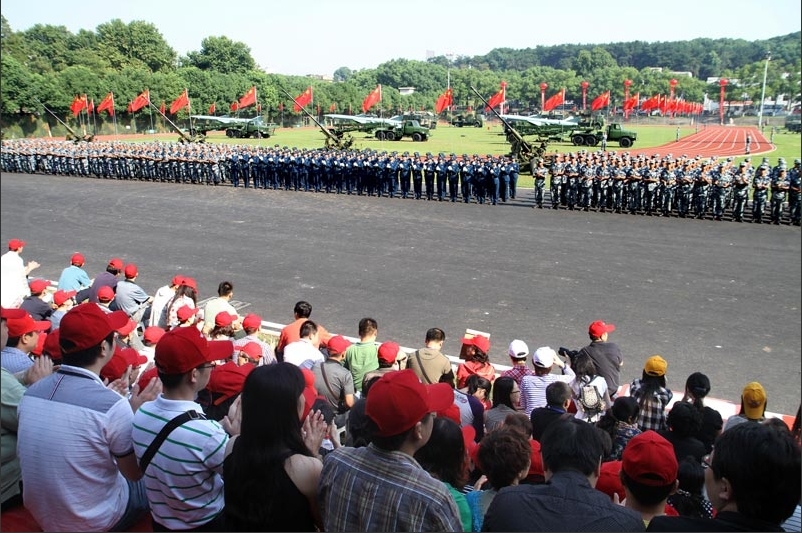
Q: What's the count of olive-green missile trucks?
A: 3